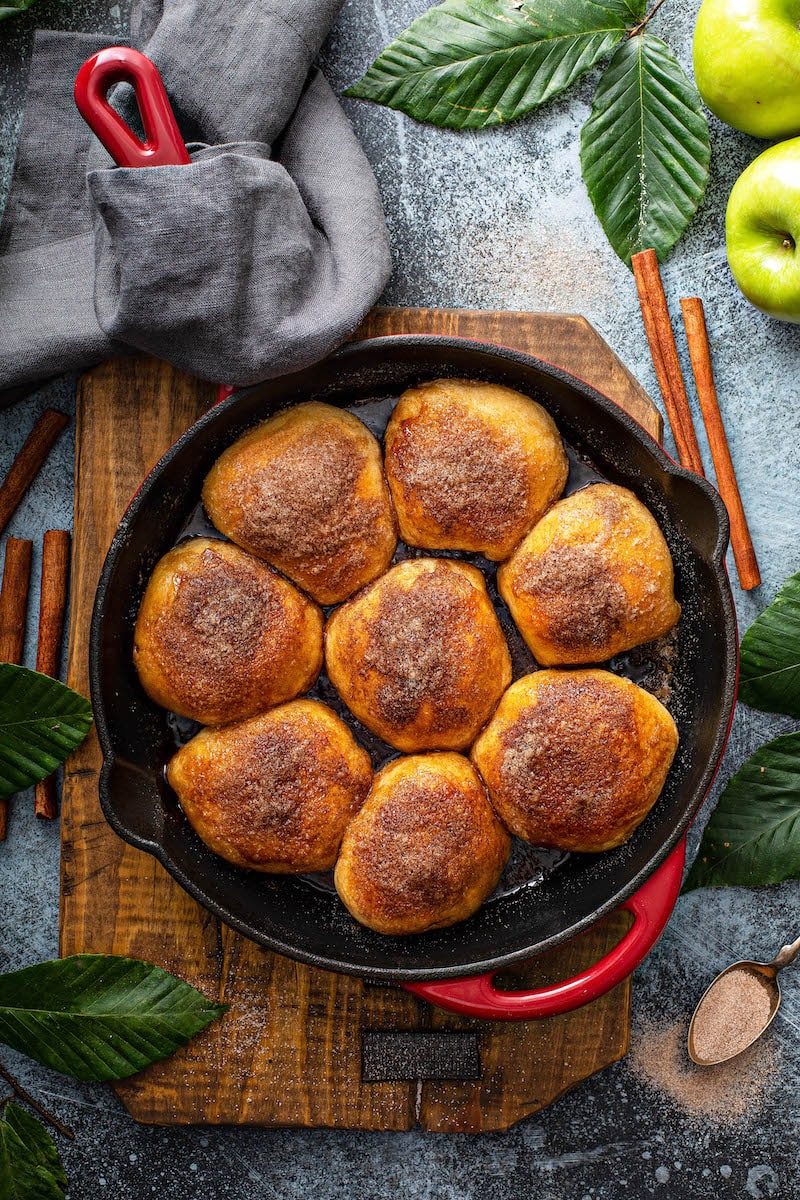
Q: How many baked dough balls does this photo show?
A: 8